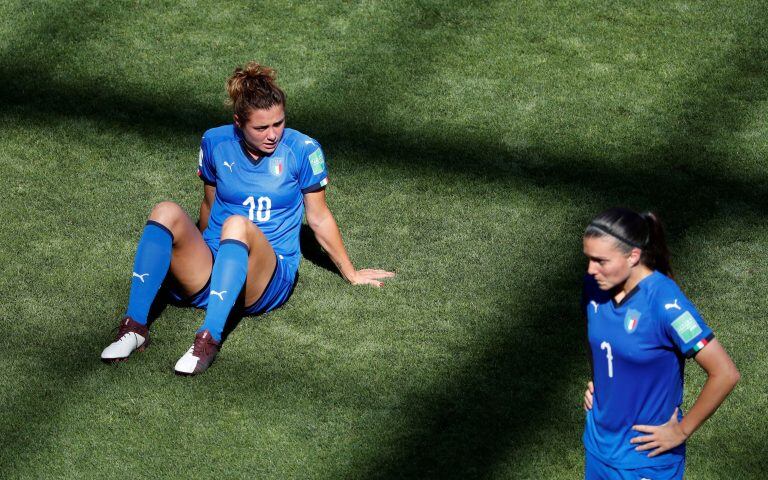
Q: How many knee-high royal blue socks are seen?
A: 2